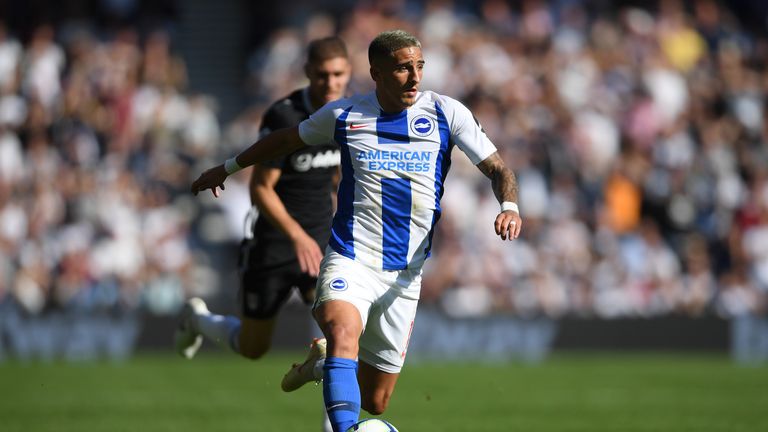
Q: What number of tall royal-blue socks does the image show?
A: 1